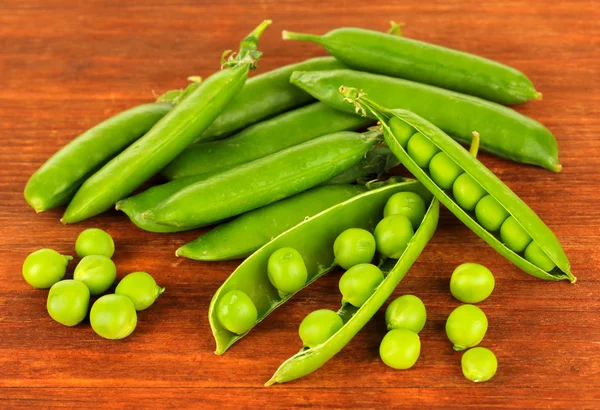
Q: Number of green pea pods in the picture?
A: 11